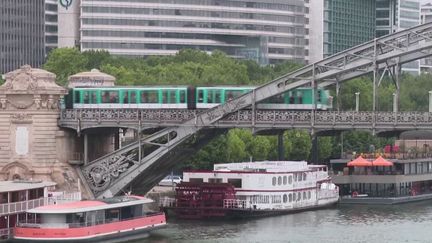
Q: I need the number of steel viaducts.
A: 1